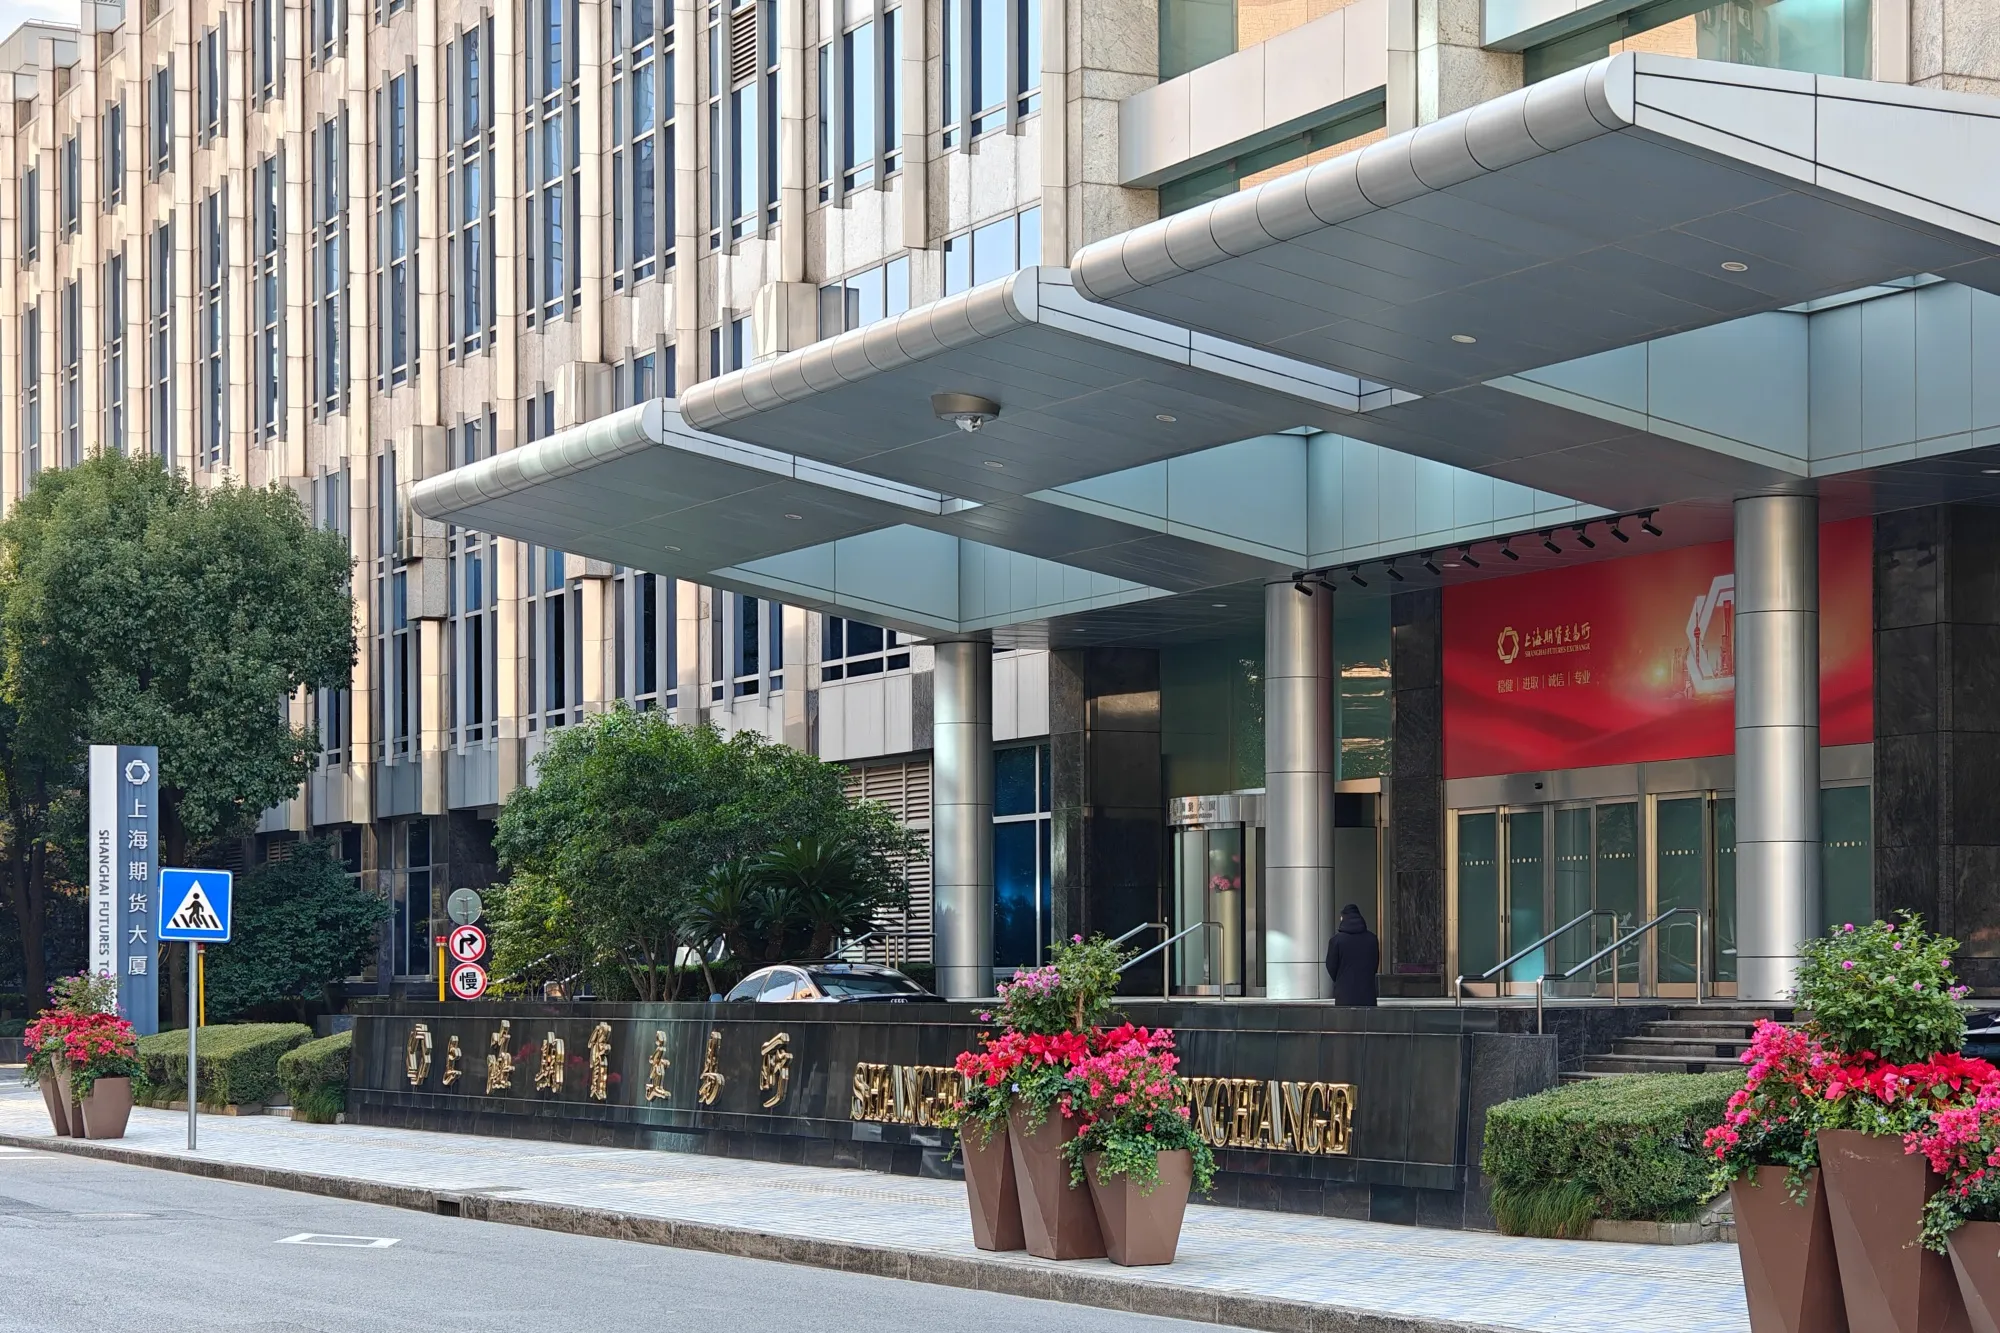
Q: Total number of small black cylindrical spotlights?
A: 11